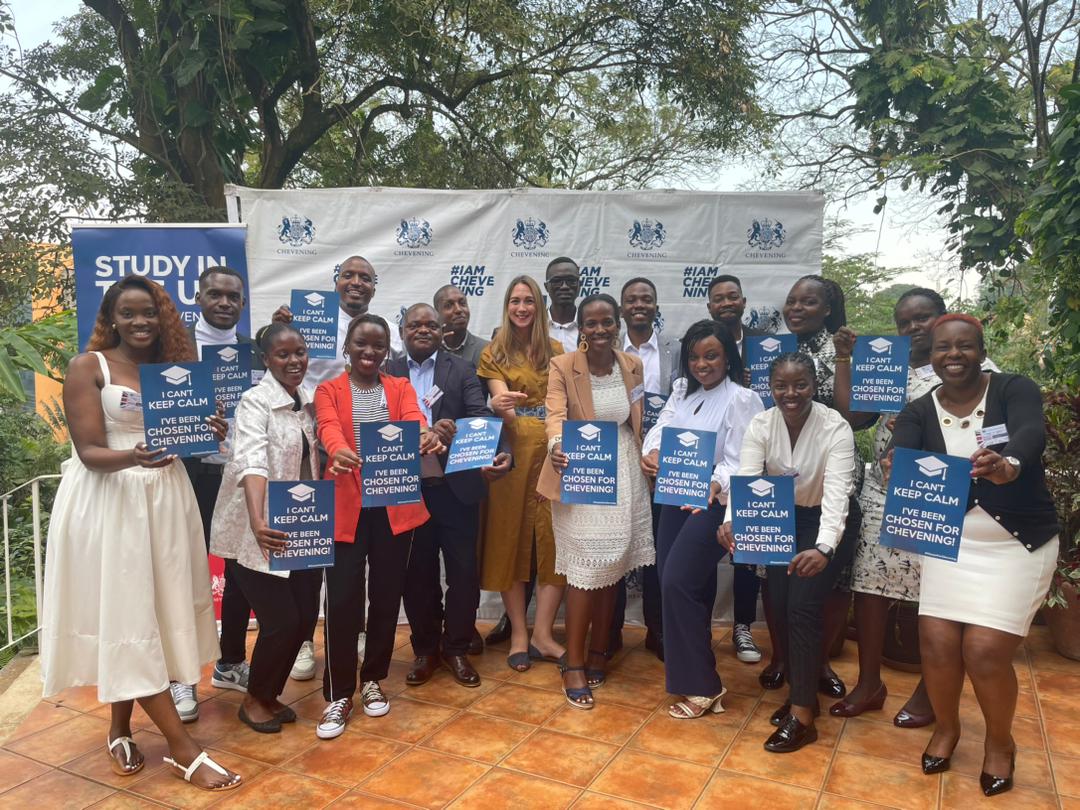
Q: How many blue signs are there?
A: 13